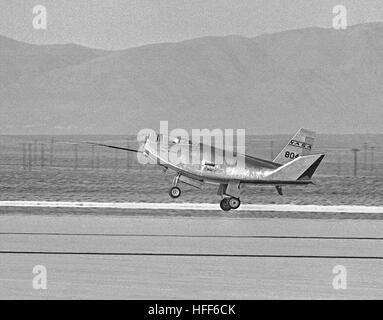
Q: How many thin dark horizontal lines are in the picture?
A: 2